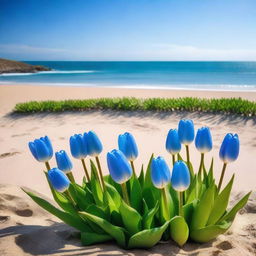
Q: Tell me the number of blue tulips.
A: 13